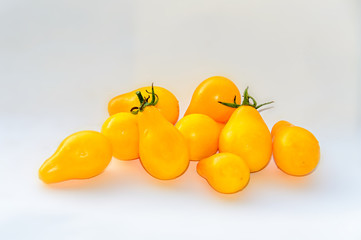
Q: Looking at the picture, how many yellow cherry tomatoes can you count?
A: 9